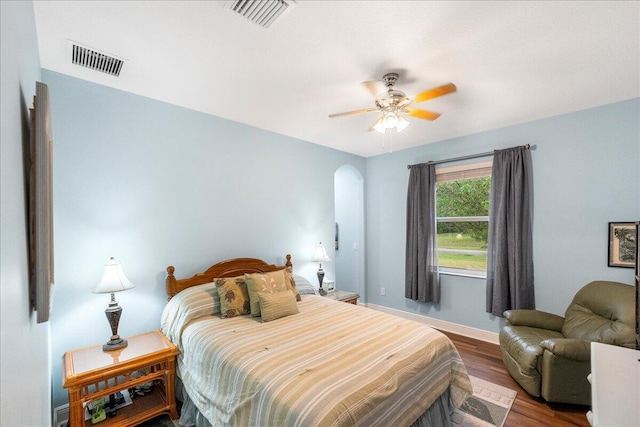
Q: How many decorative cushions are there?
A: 4